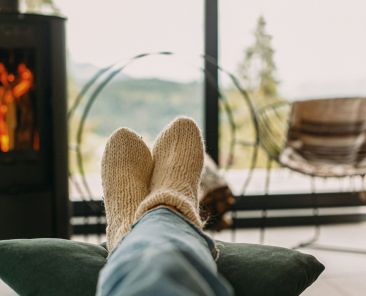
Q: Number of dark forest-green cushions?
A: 1